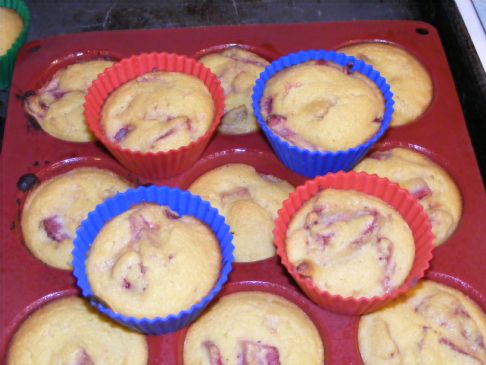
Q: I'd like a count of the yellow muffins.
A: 14